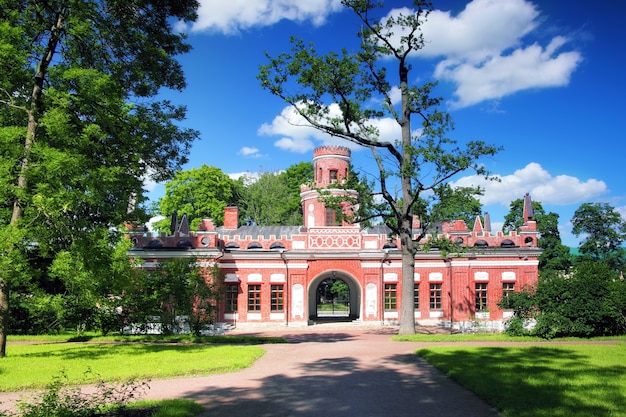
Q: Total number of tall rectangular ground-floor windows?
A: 8